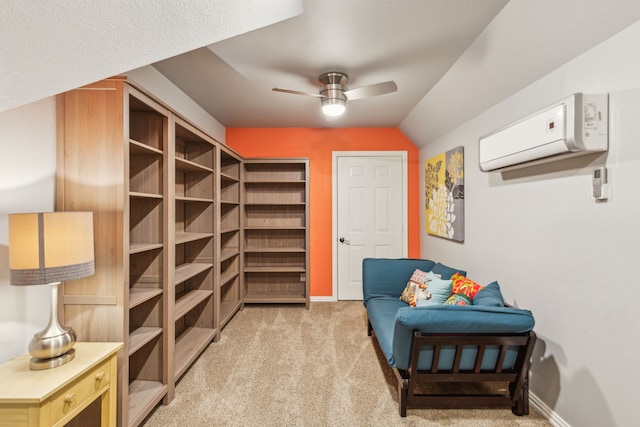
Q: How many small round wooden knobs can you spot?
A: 2